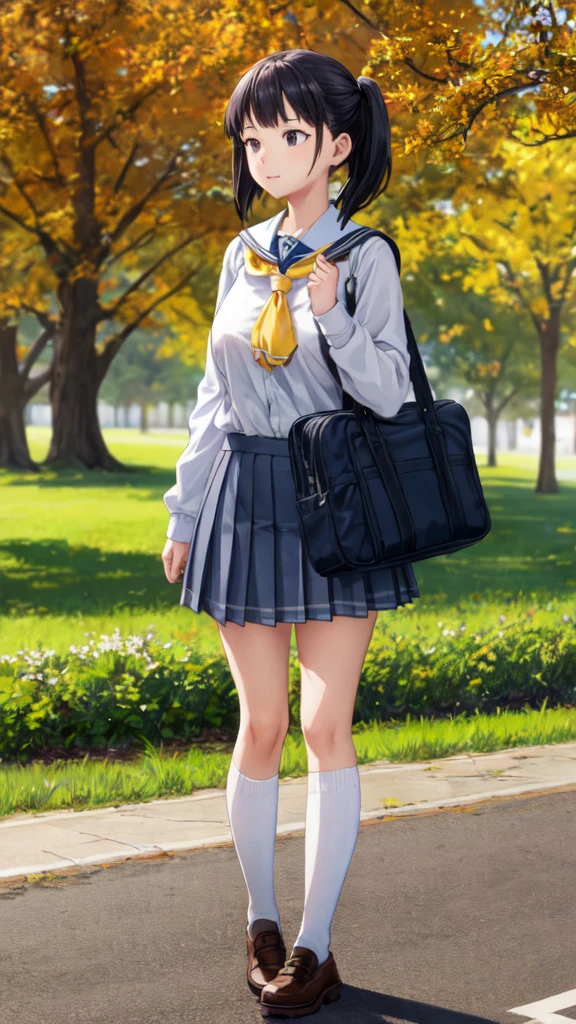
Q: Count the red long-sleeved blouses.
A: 0